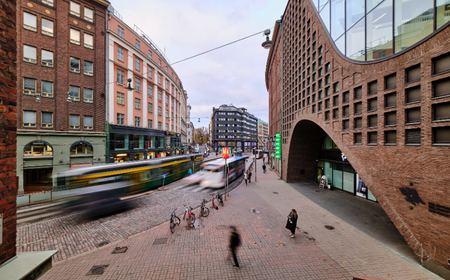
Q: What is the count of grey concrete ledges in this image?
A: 1